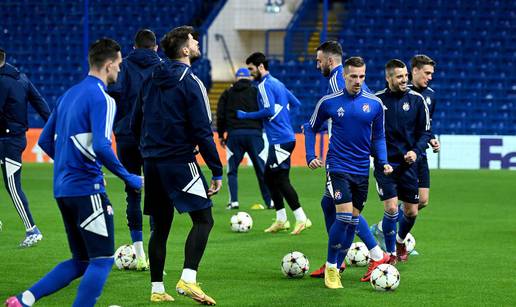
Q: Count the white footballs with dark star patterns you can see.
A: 6